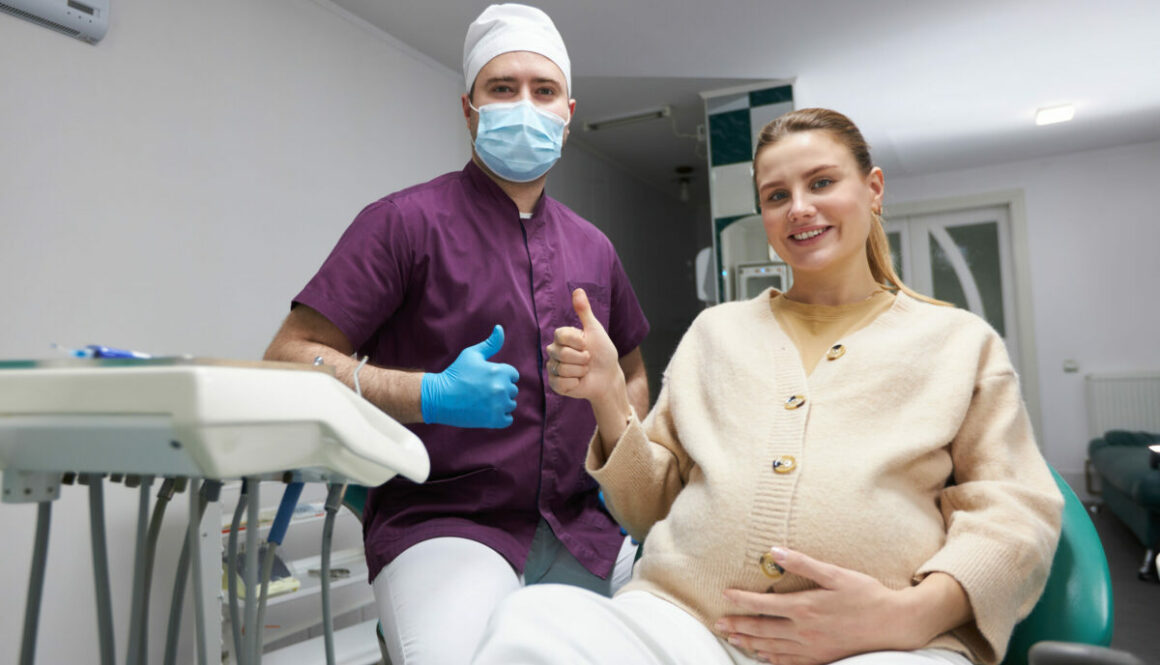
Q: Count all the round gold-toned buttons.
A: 4